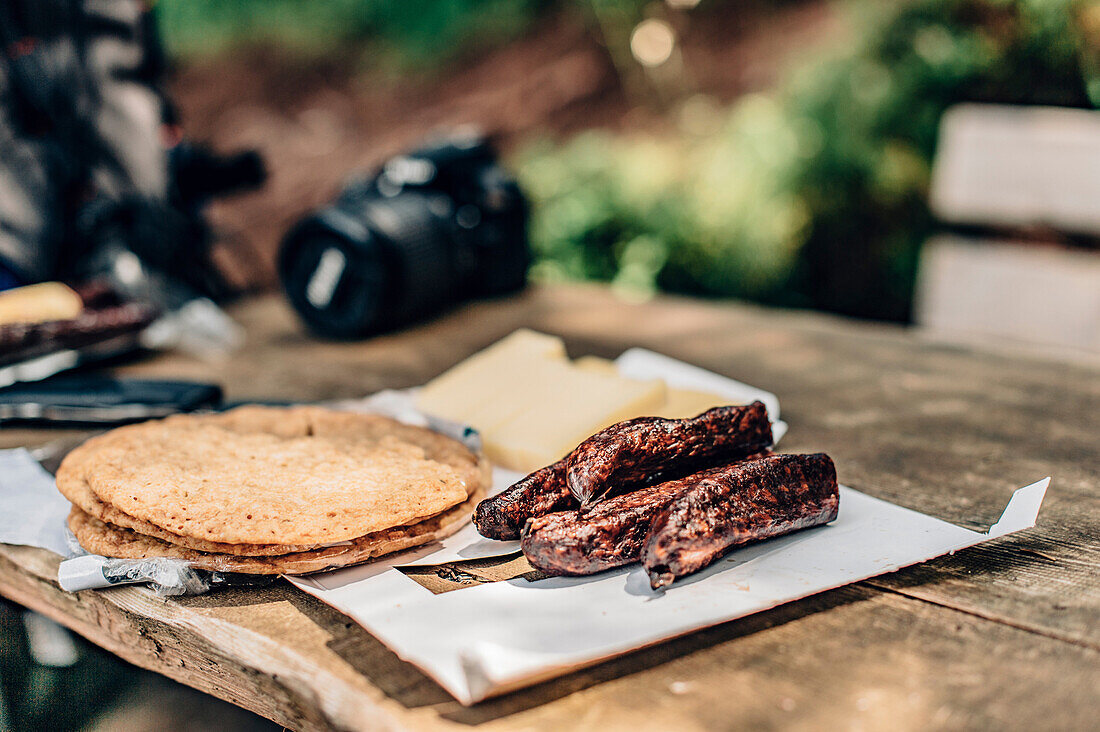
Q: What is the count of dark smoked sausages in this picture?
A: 4